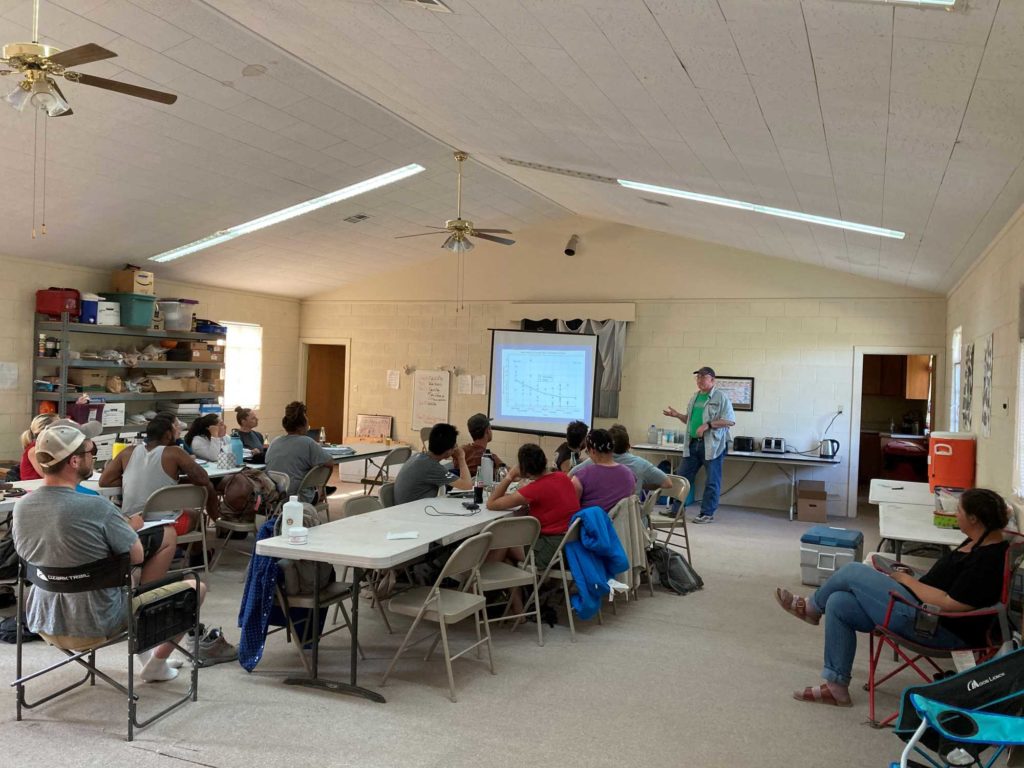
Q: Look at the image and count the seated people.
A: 14